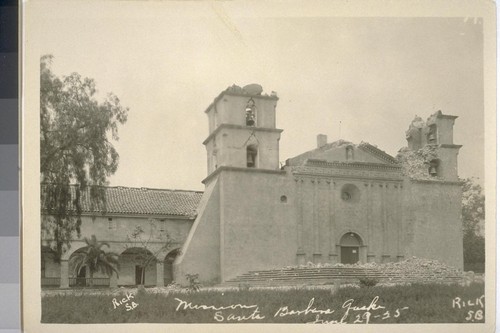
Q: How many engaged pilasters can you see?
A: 6